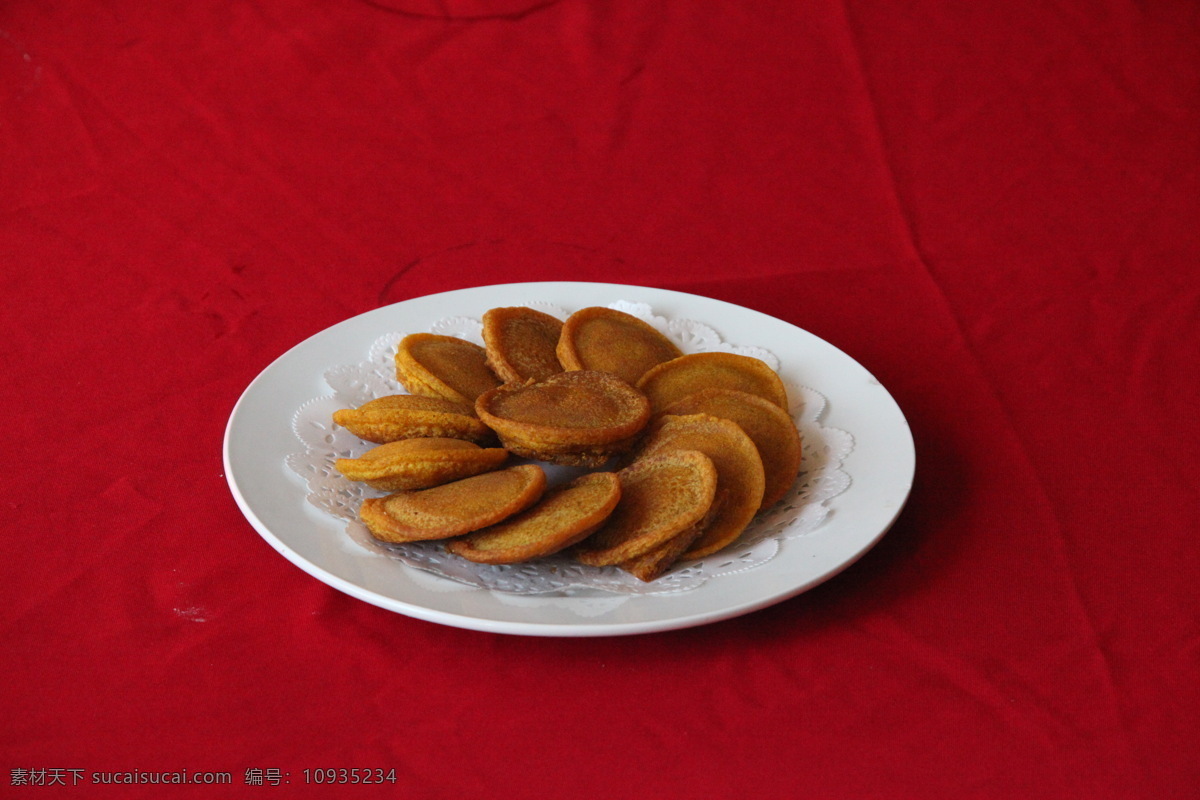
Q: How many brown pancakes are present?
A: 12